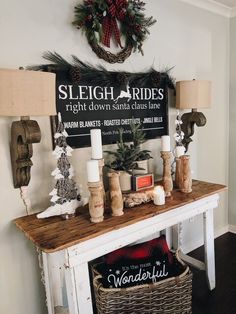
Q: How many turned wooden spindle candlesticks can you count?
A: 6